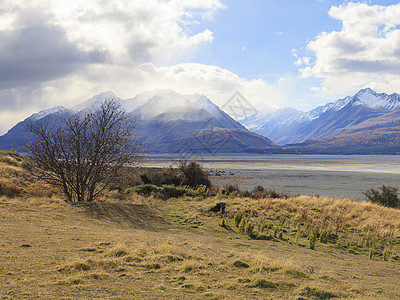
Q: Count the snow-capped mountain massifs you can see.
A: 2